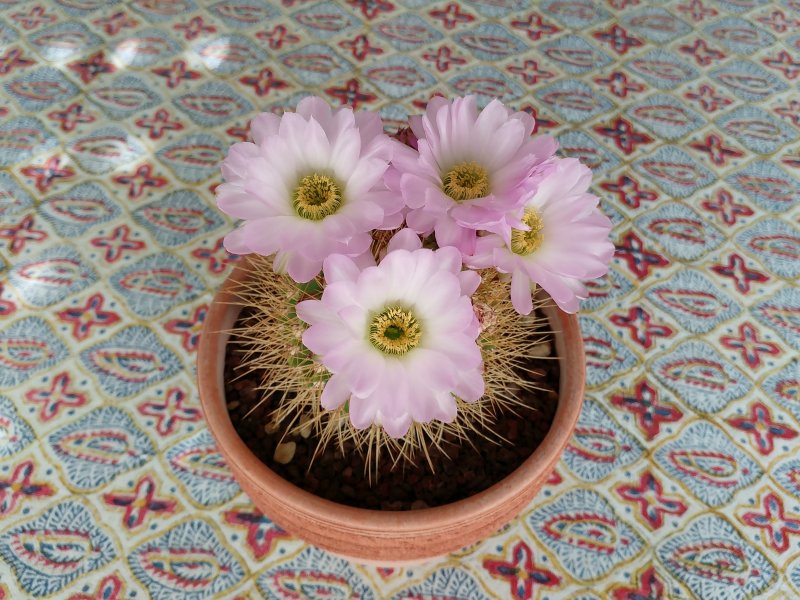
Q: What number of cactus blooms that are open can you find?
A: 4